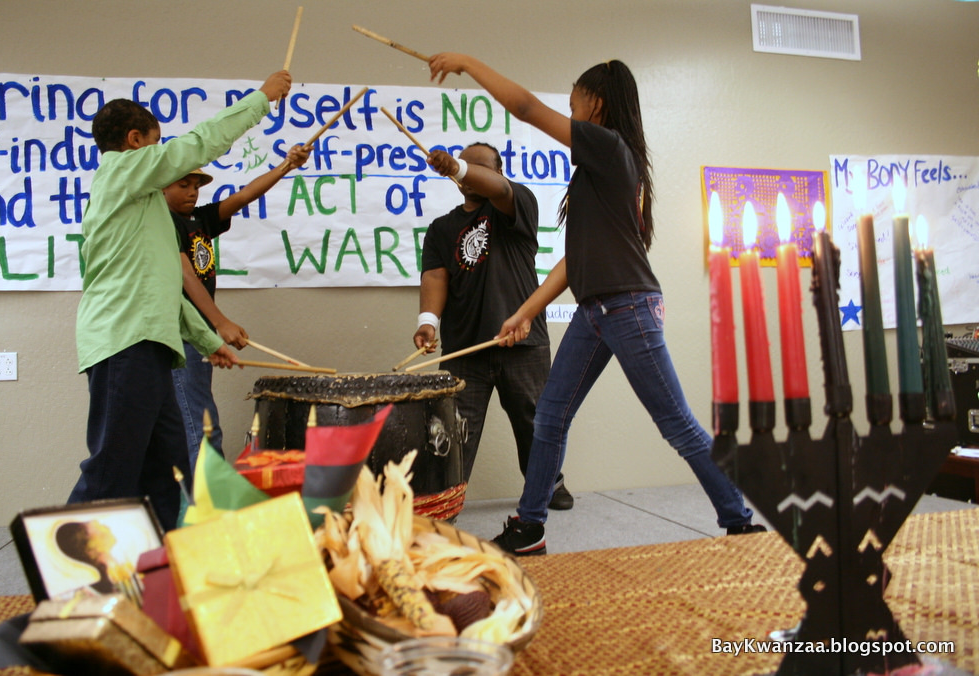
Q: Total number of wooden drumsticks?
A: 8